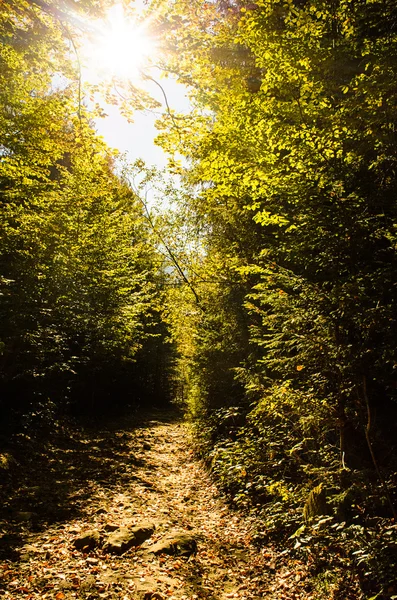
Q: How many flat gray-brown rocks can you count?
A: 3